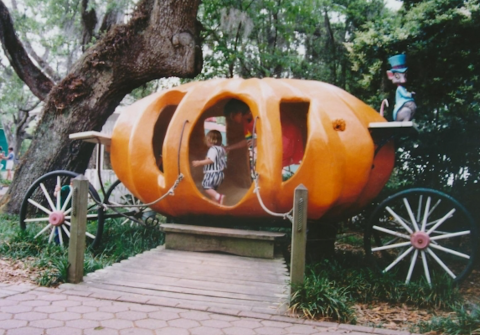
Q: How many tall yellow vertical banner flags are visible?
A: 0